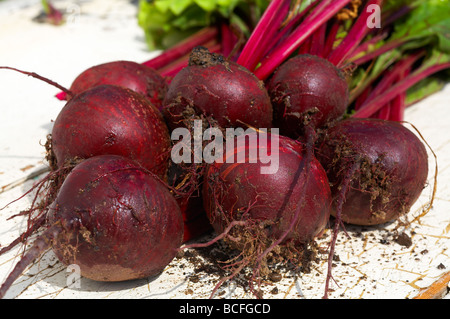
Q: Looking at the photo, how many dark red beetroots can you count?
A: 7